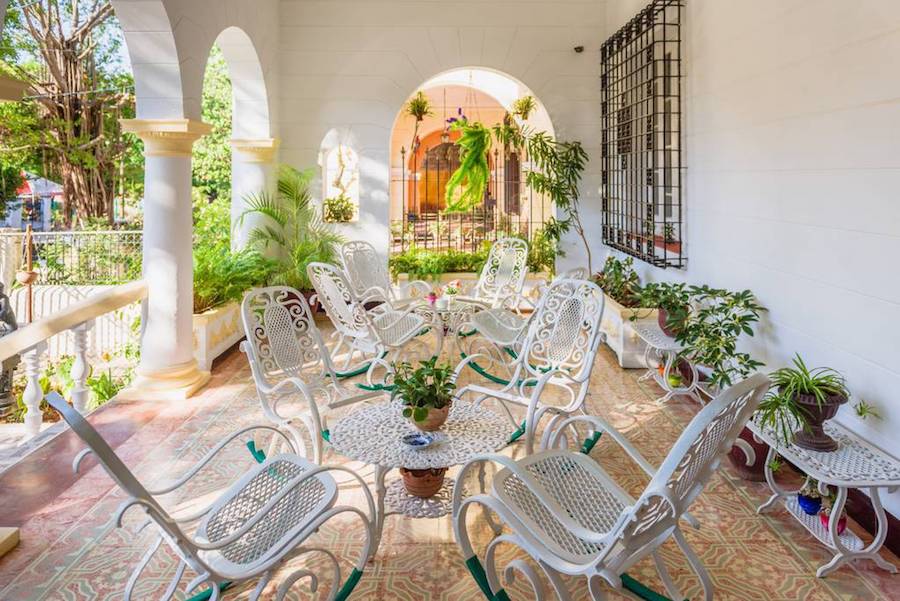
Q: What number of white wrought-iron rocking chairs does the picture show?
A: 8